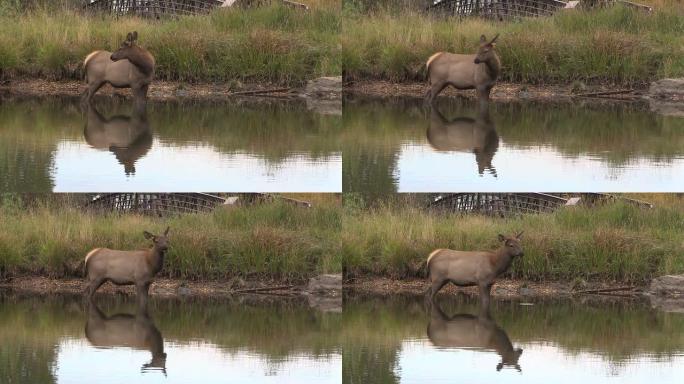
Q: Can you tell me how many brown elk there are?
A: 4